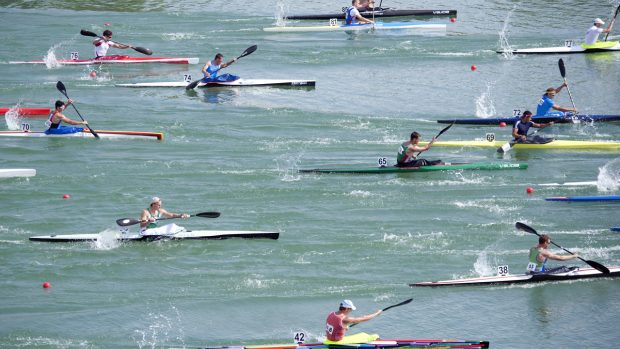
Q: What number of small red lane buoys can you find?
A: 8